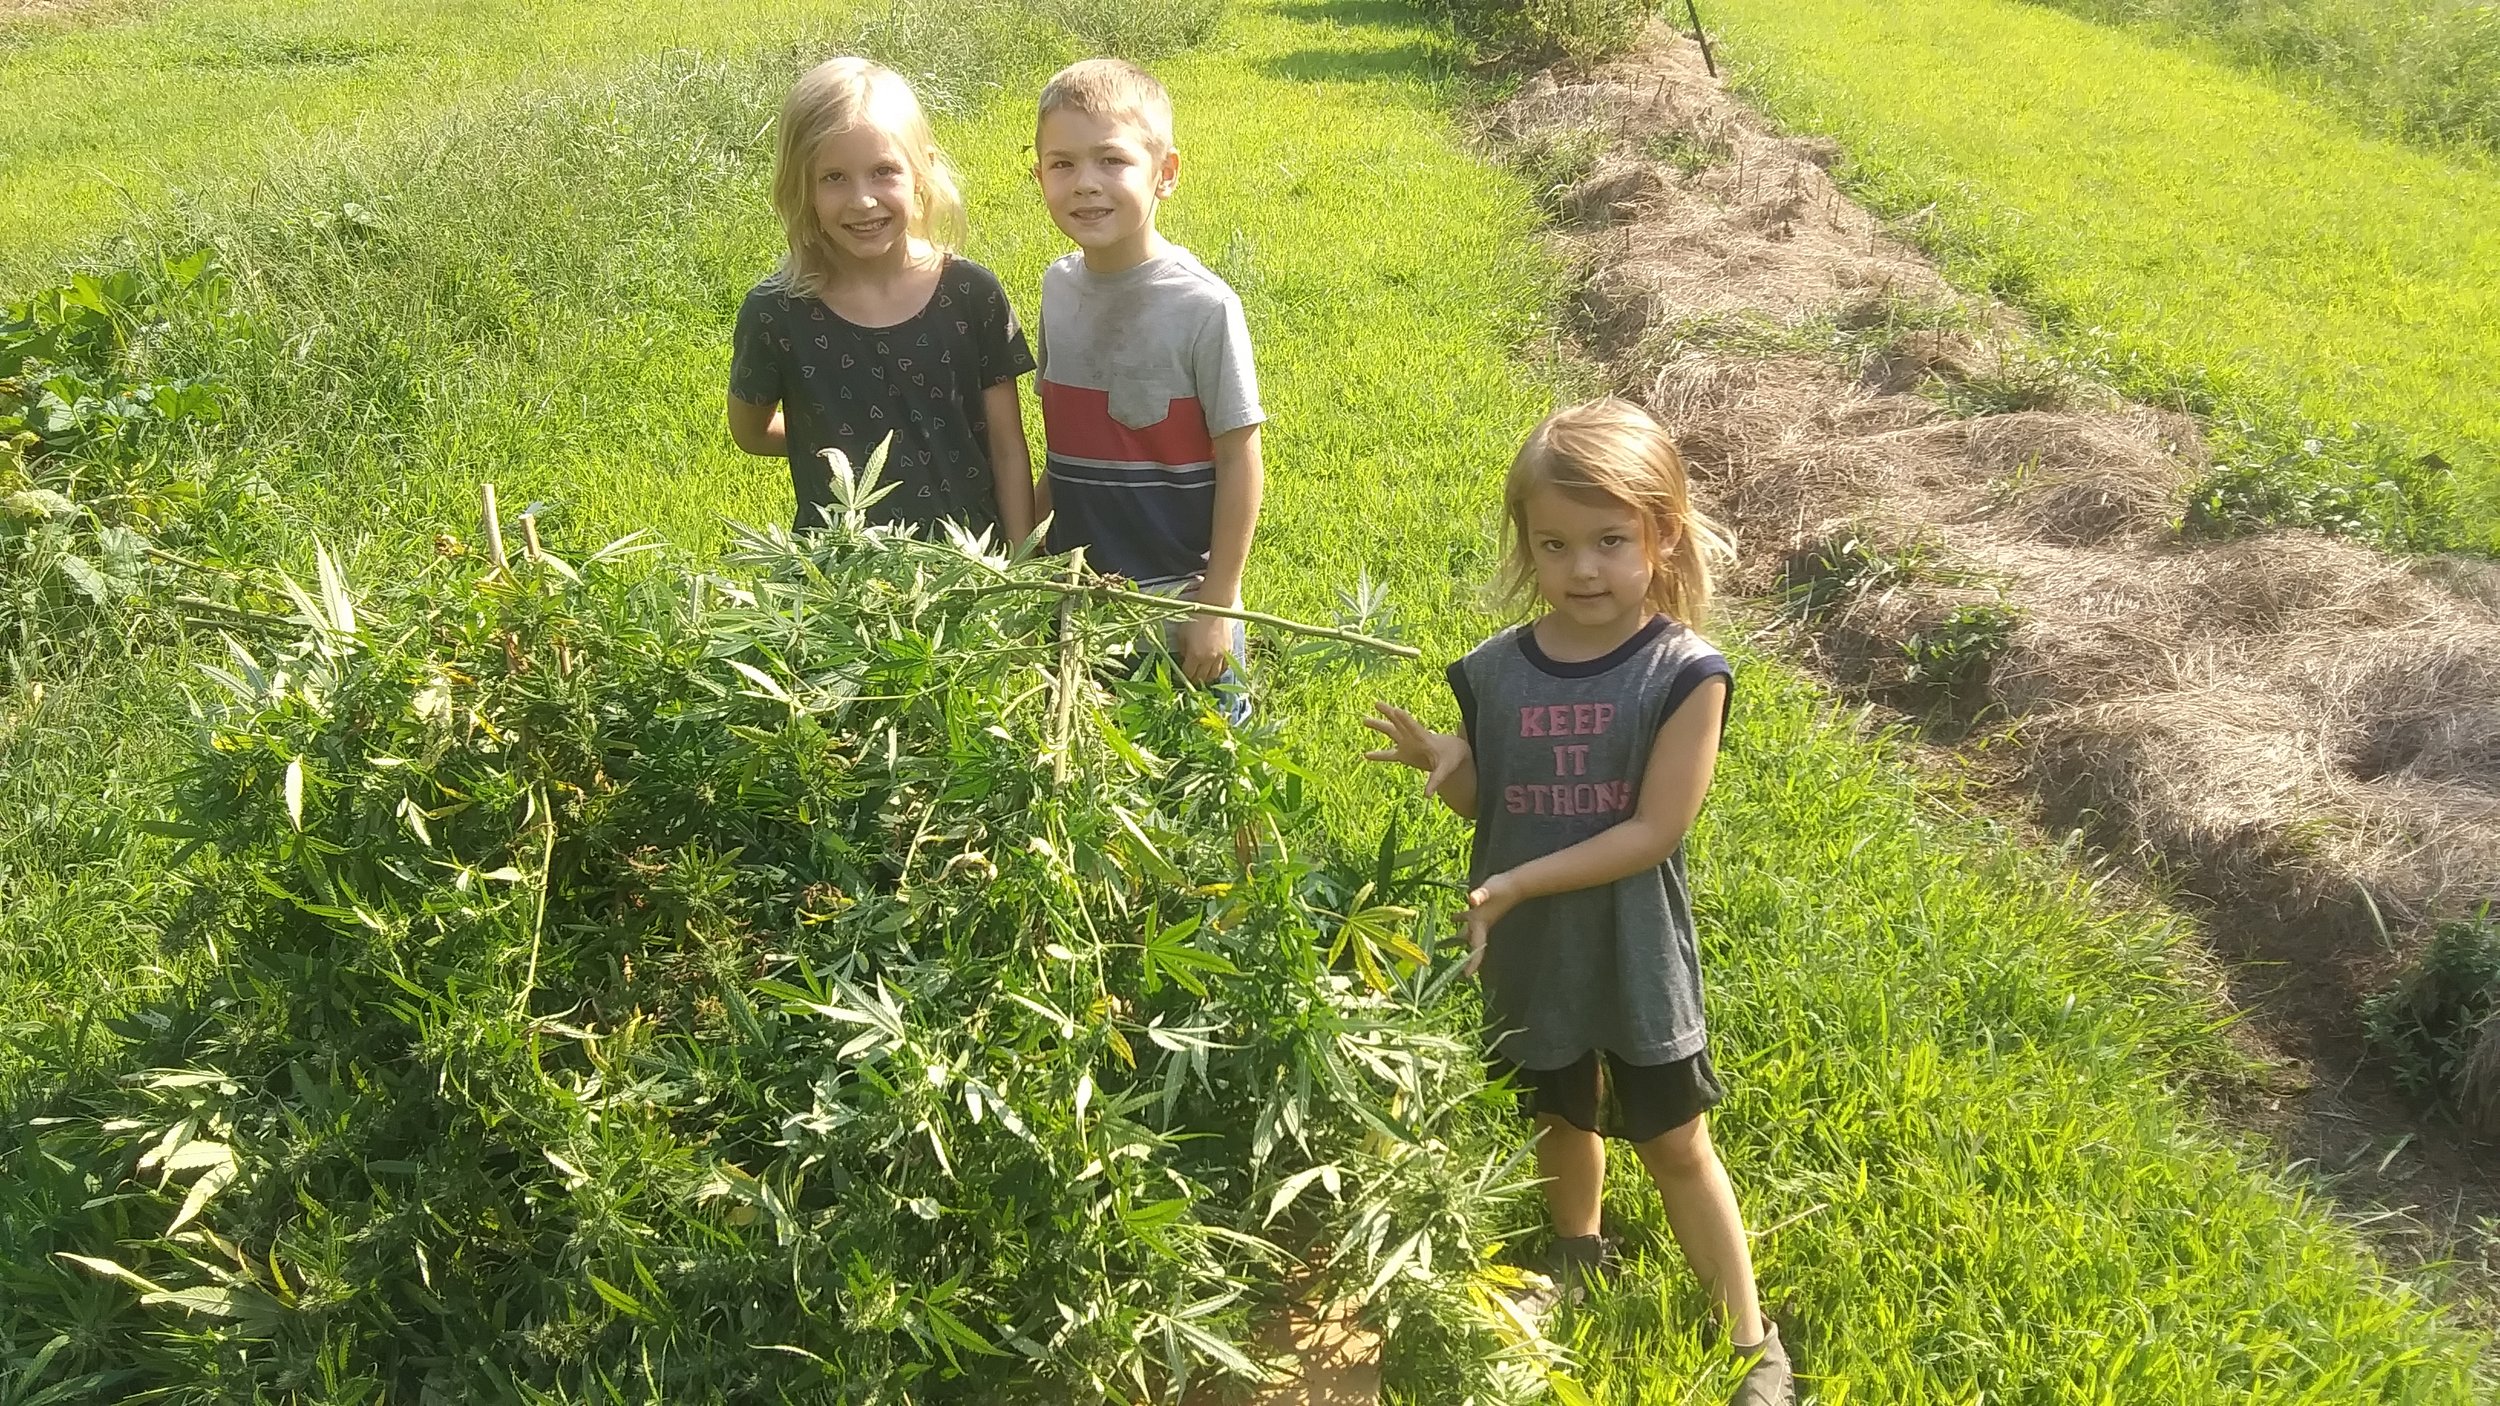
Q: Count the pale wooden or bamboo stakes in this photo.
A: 3